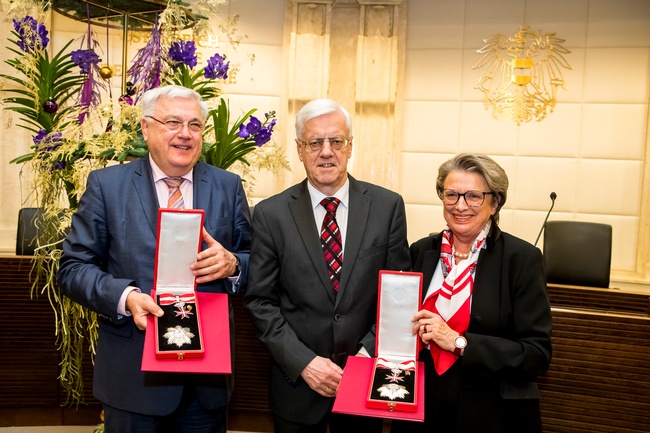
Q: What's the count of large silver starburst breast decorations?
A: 2